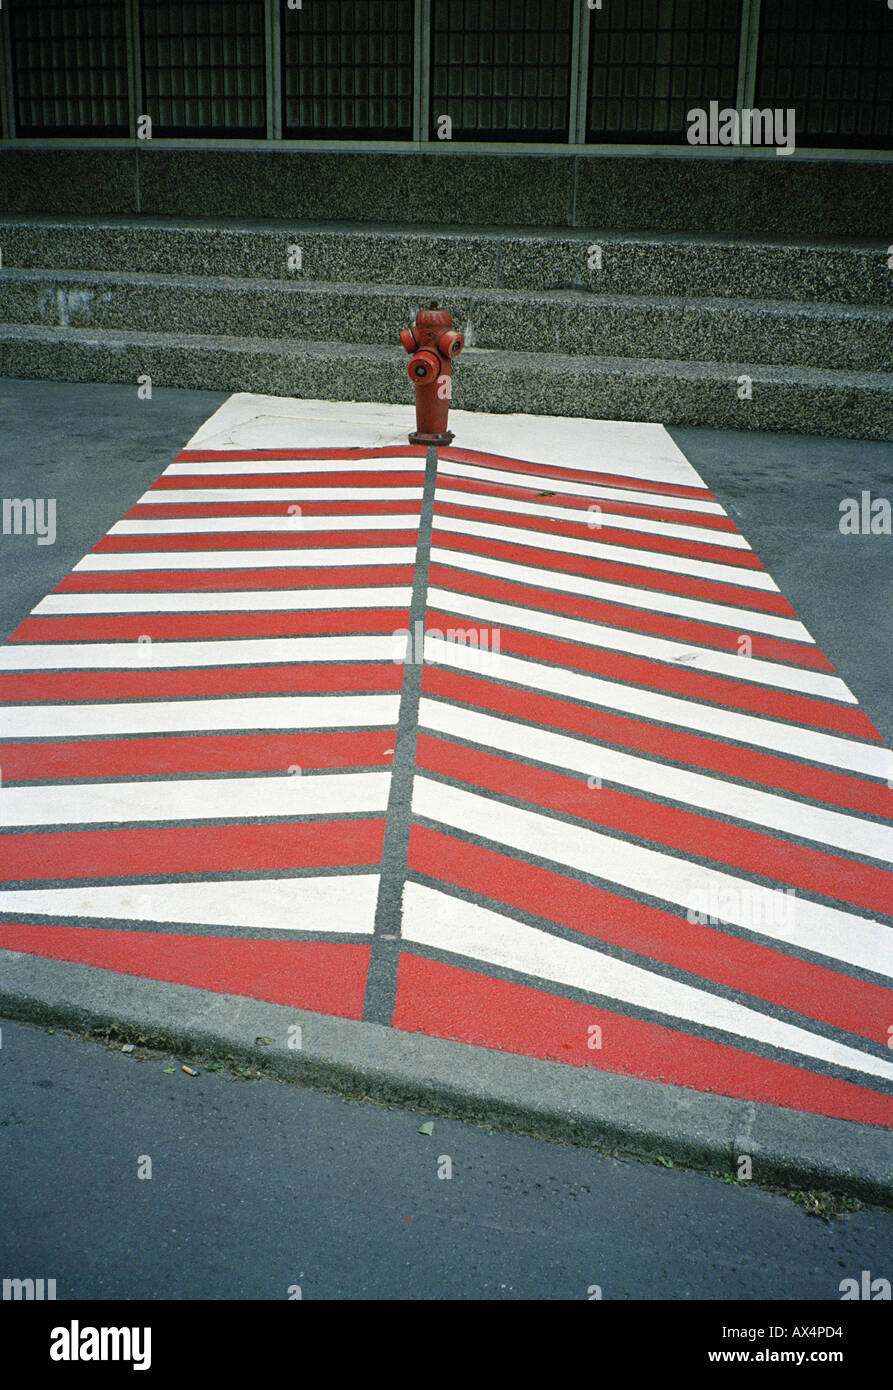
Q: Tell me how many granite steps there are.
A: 3